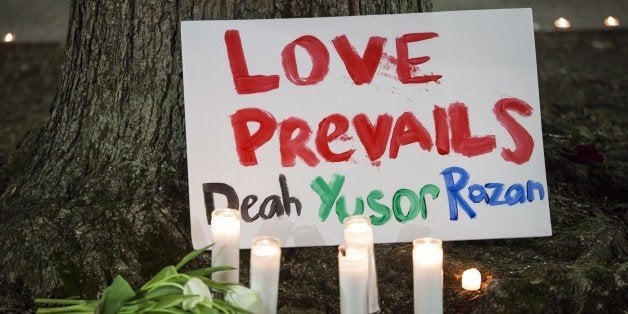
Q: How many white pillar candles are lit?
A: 5